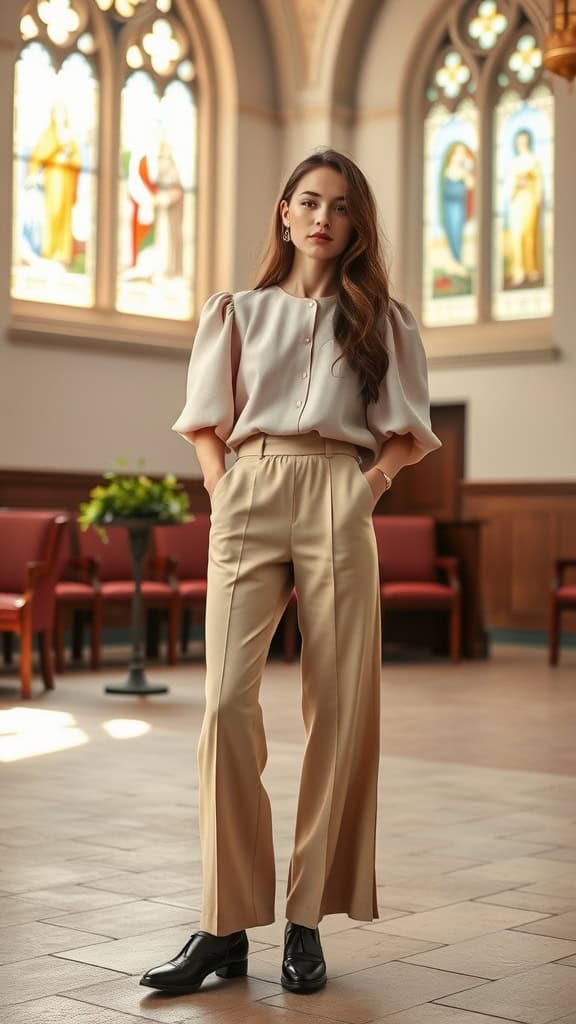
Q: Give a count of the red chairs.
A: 6